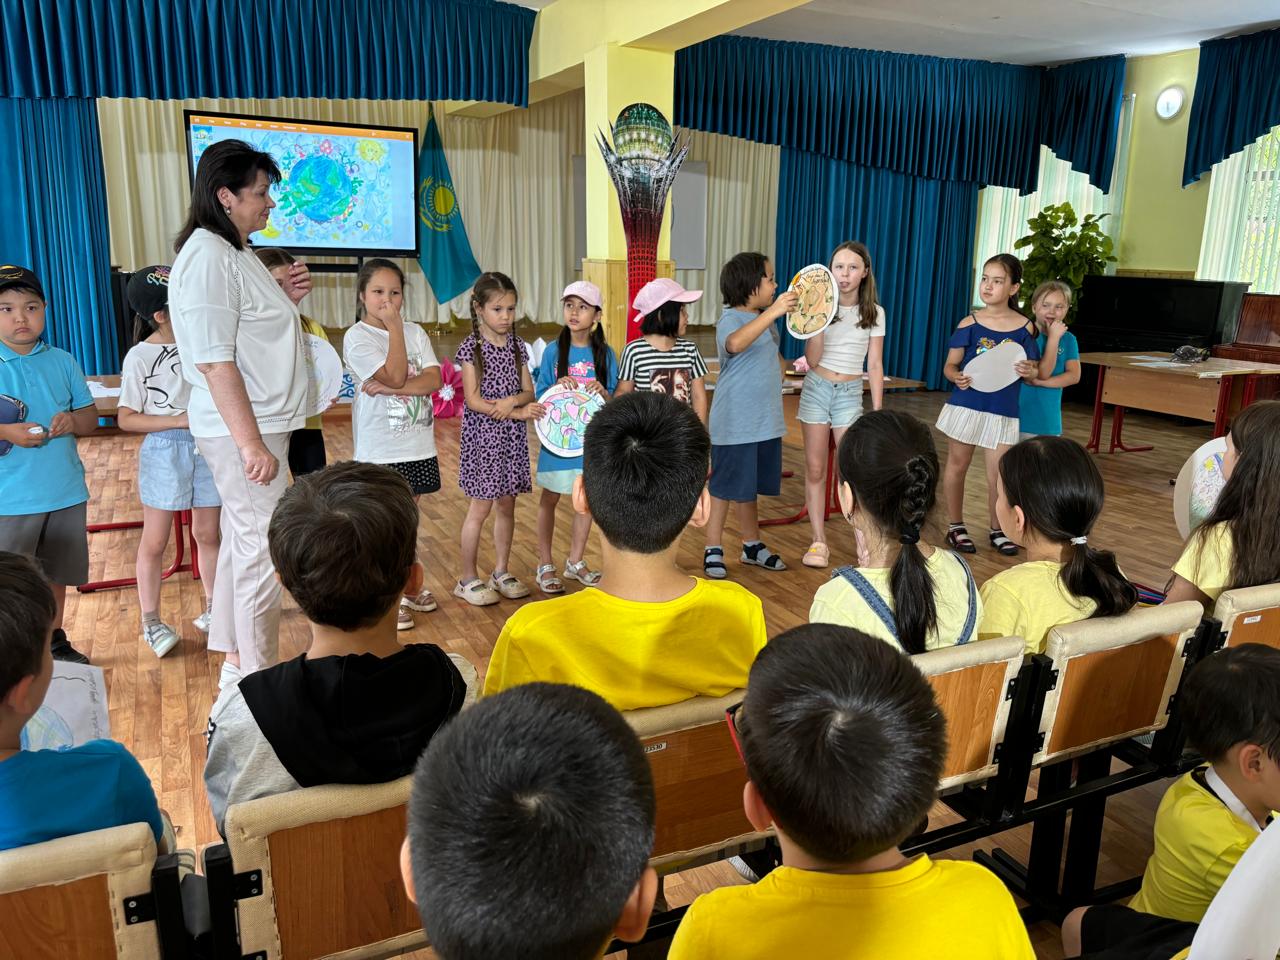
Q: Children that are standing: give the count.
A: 11